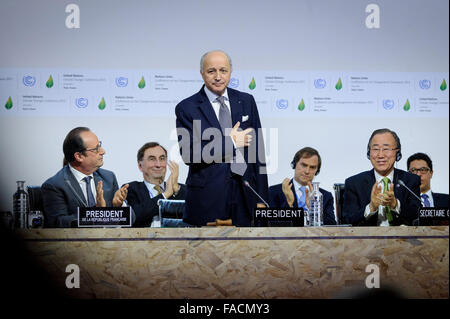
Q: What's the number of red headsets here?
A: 0